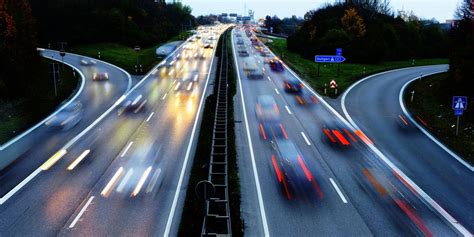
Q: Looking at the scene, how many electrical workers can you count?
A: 0